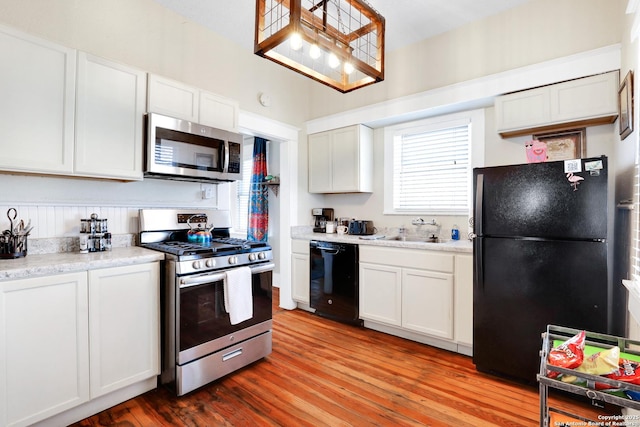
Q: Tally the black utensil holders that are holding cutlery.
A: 1